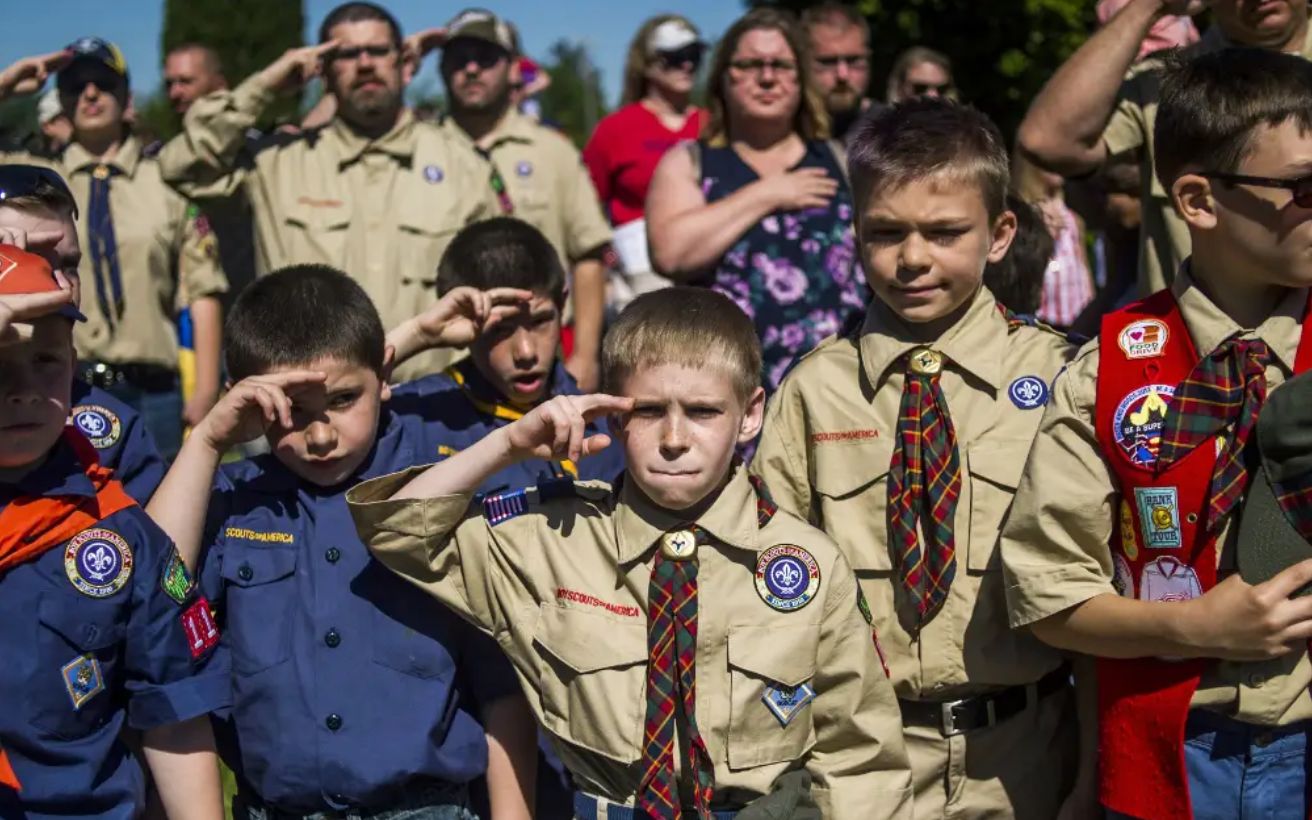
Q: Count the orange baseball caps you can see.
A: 1